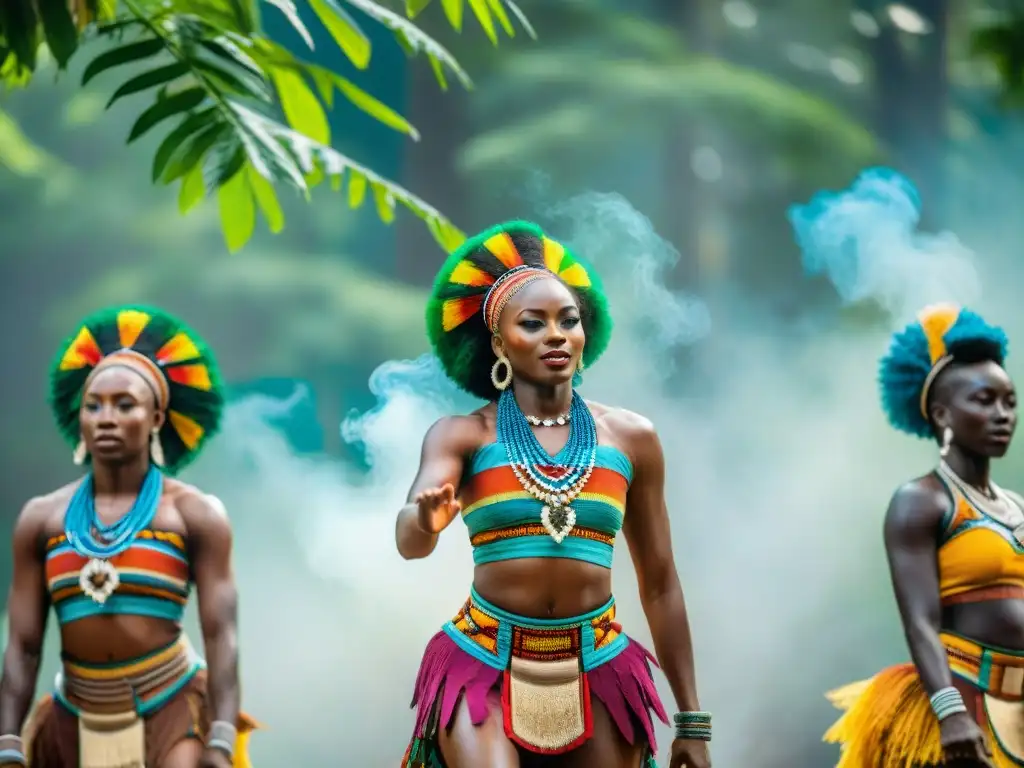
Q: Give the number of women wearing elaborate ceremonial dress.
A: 3